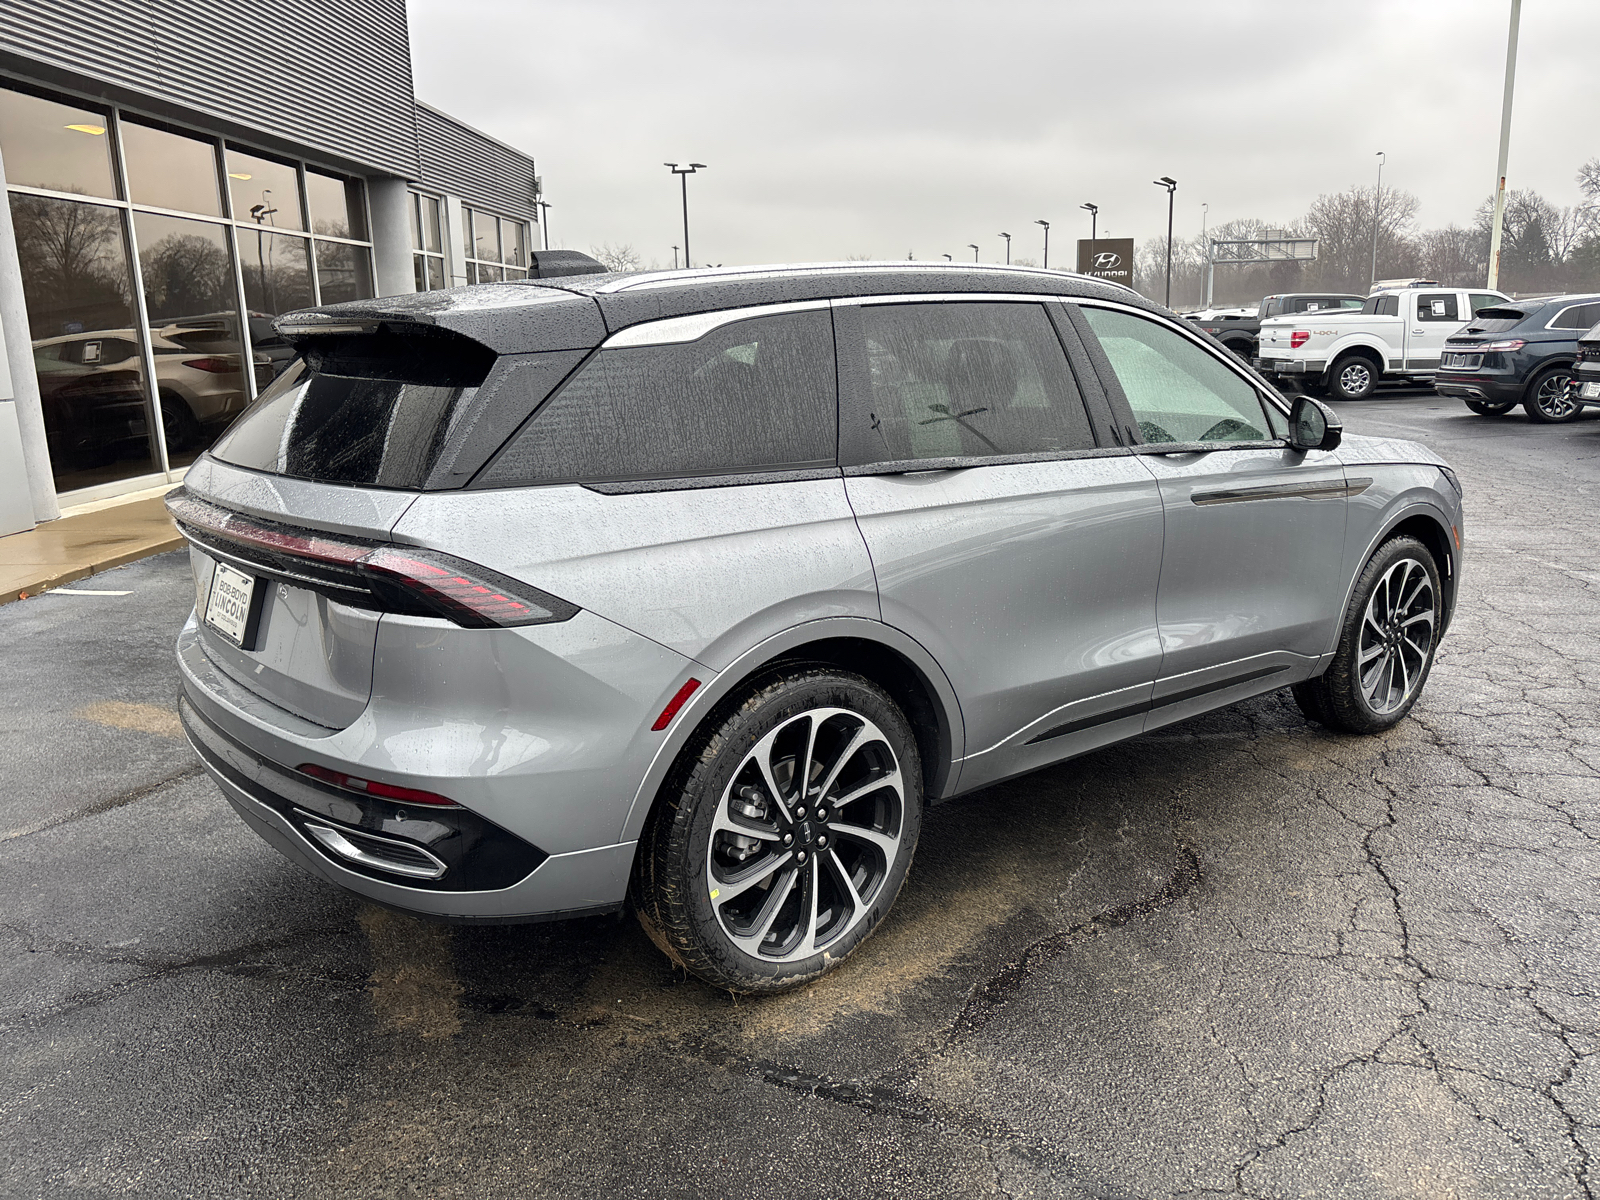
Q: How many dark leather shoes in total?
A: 0